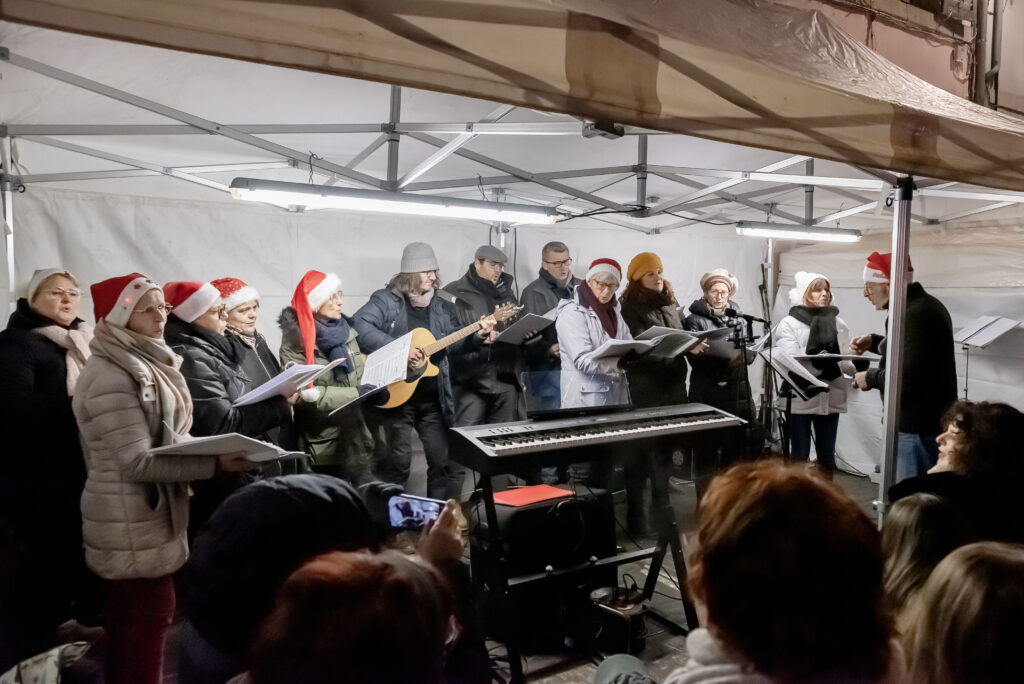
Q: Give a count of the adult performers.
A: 13